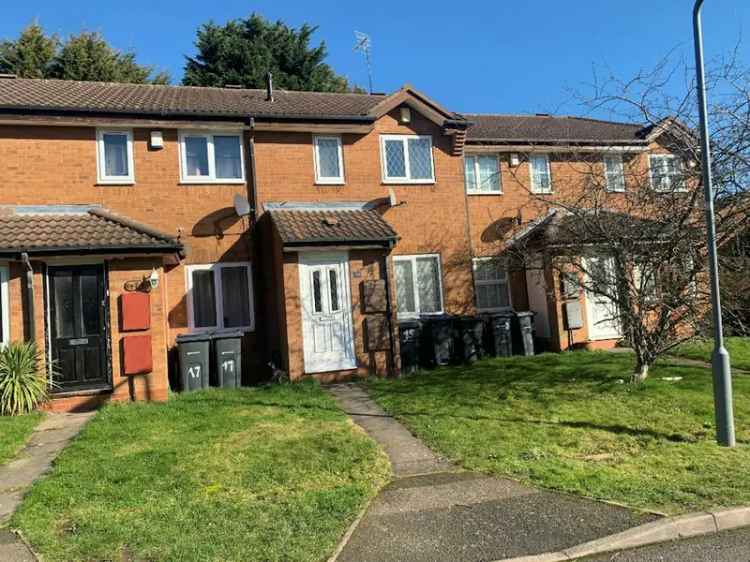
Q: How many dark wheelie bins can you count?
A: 7